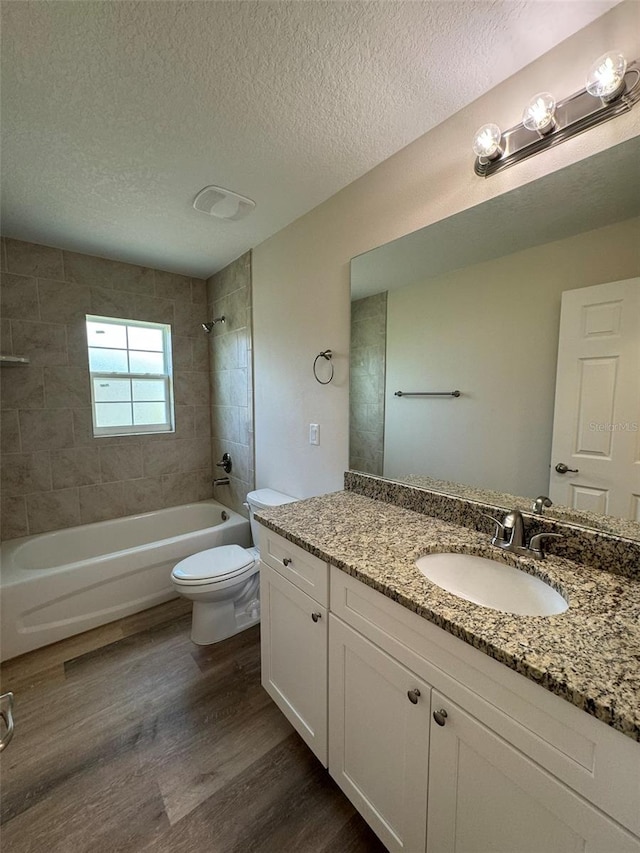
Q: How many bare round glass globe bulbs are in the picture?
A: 3